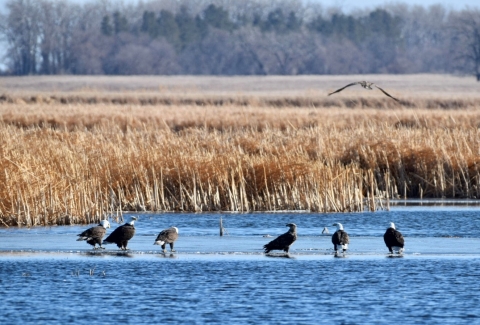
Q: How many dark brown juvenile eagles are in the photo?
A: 1